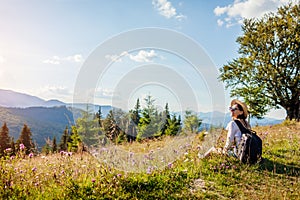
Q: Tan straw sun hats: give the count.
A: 1